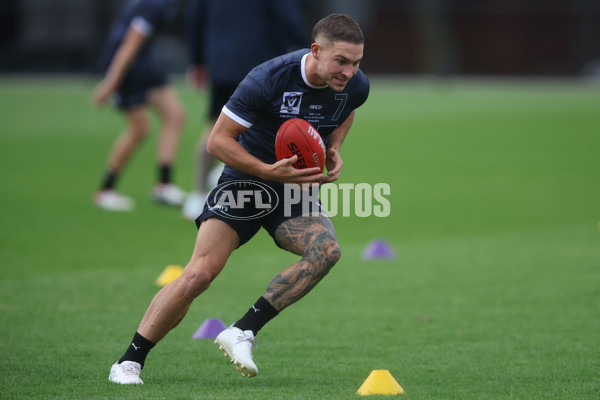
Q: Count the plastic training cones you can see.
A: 4